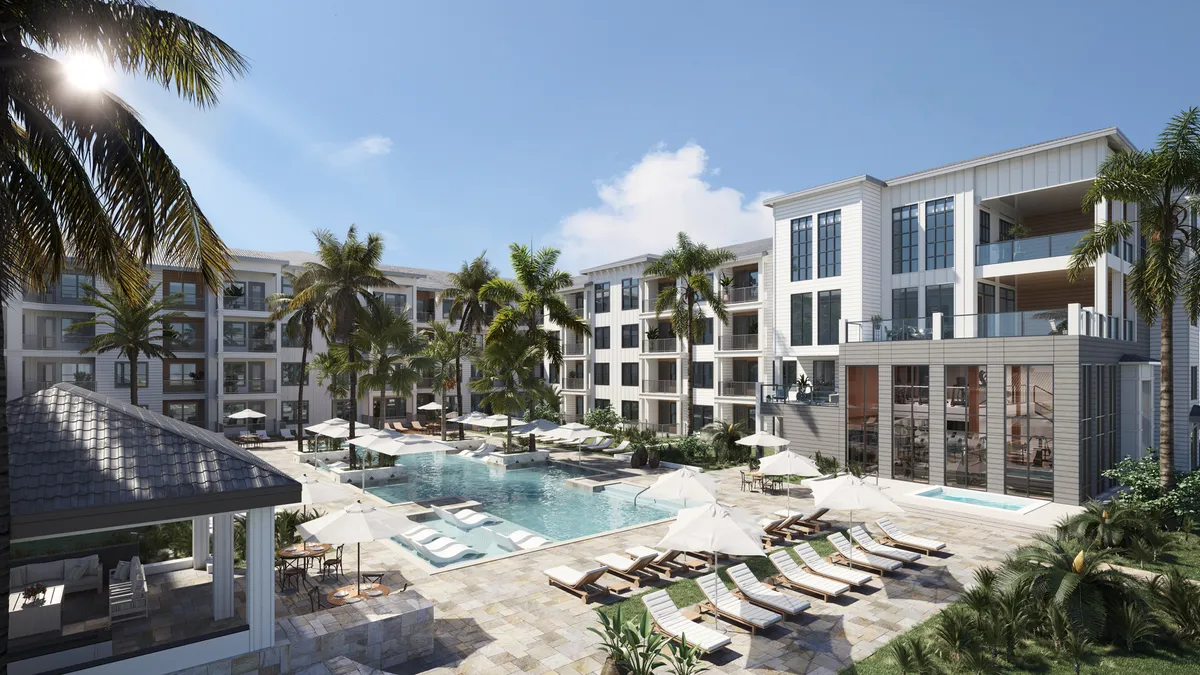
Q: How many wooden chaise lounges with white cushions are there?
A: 15